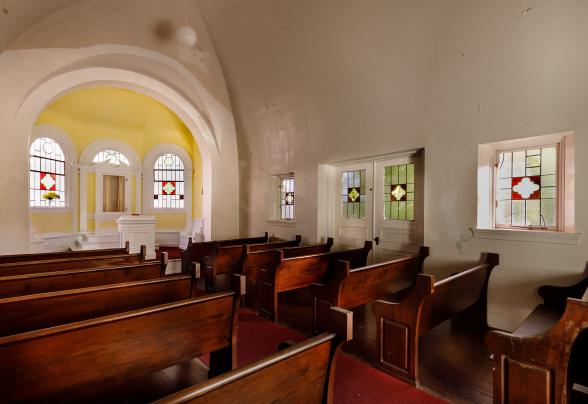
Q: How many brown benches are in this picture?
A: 13